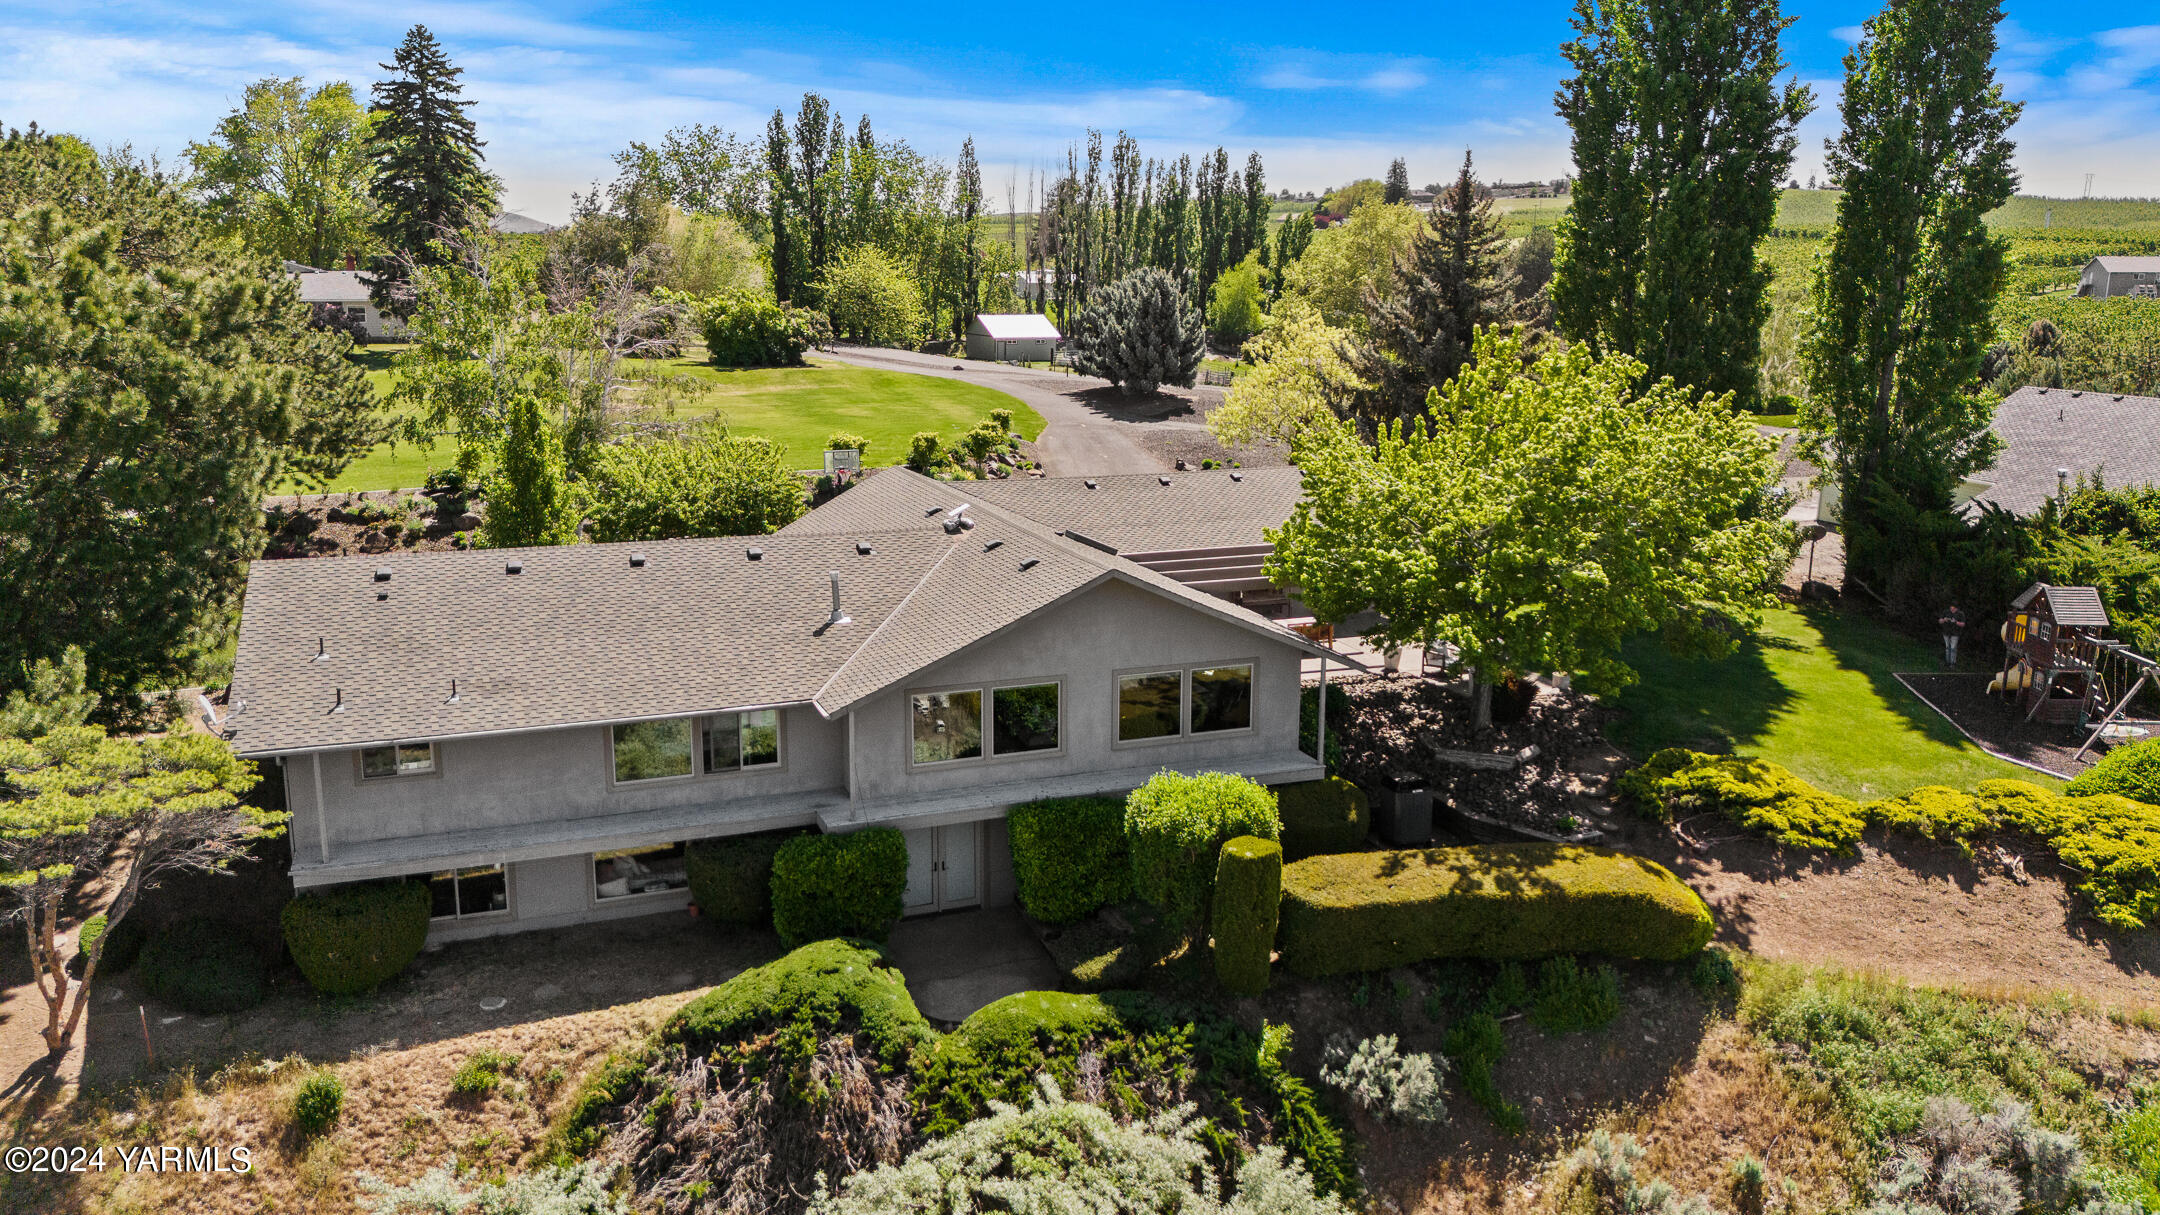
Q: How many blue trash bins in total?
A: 0